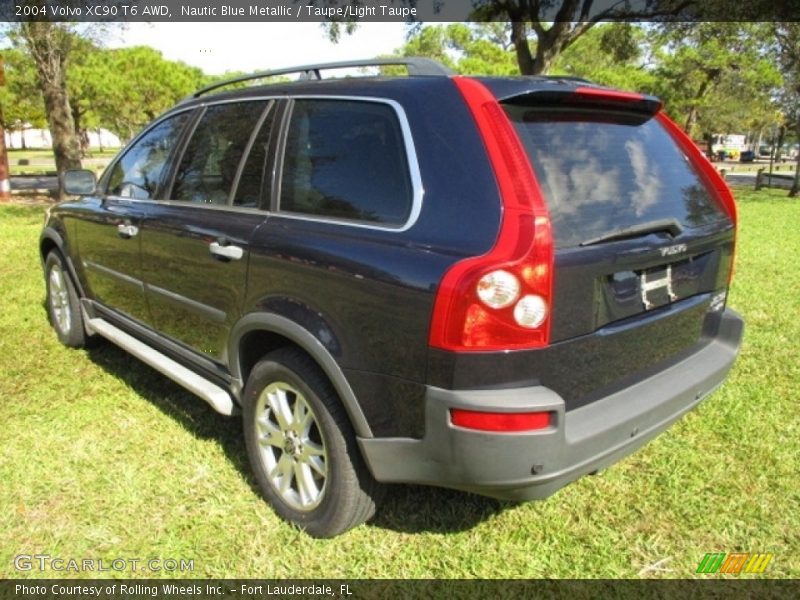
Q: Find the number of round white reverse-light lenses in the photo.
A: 2